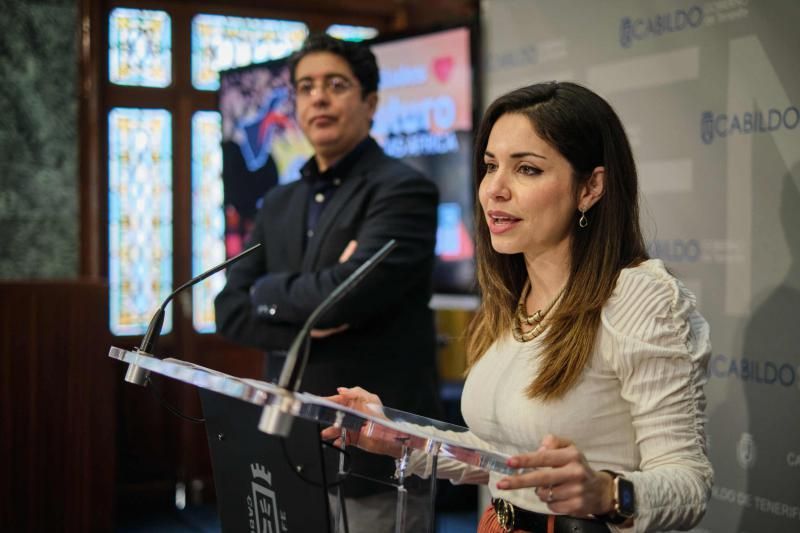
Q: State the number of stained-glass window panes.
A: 5